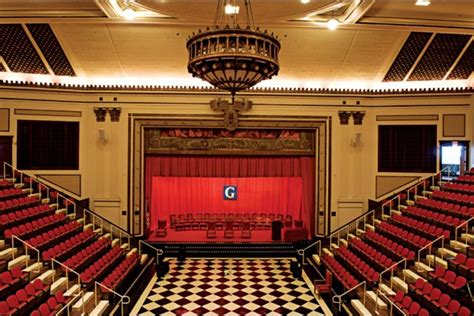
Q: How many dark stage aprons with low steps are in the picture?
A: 1